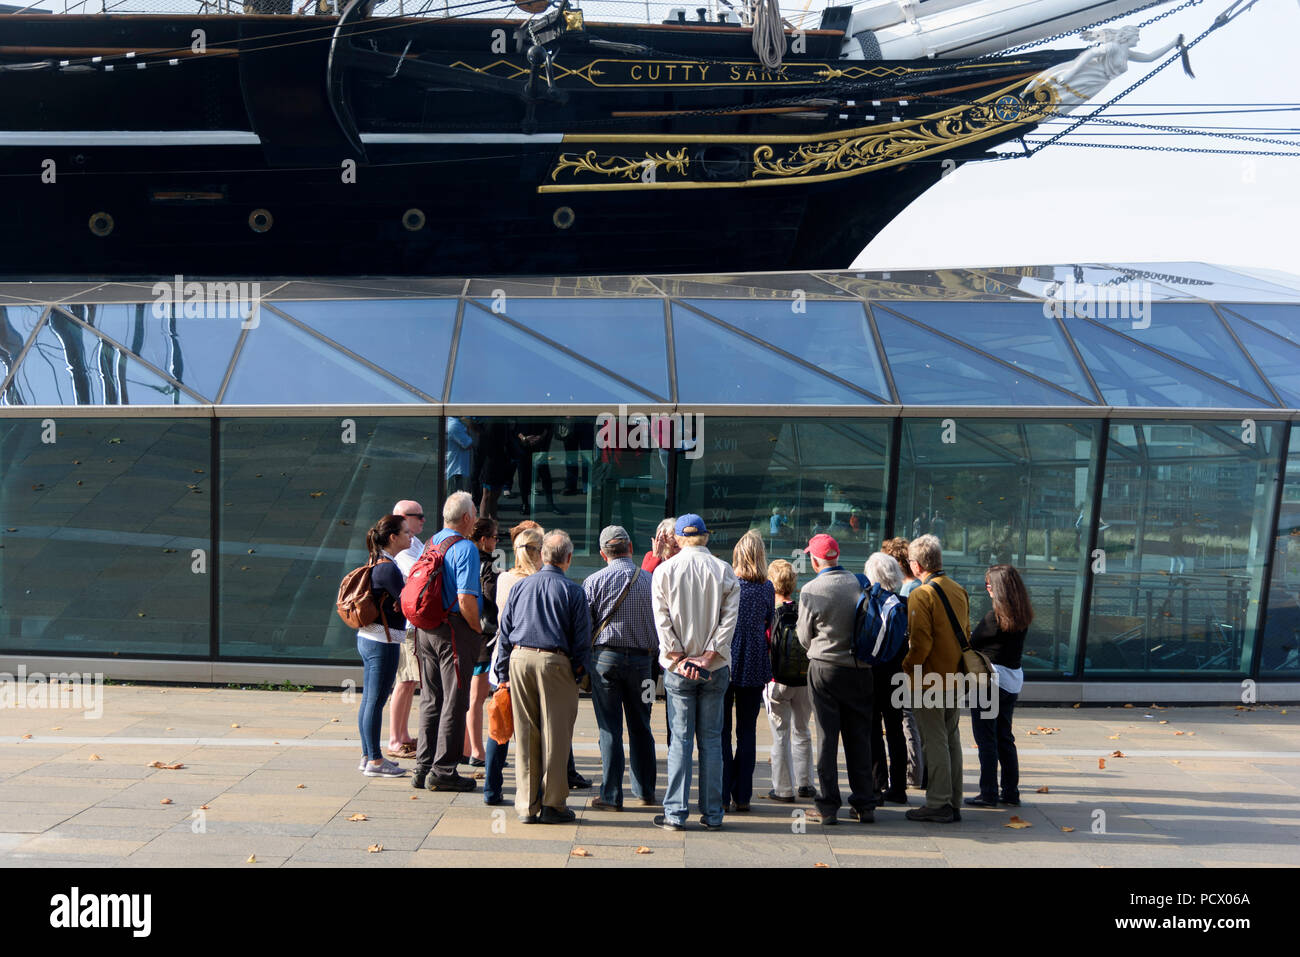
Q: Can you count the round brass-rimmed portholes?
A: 4